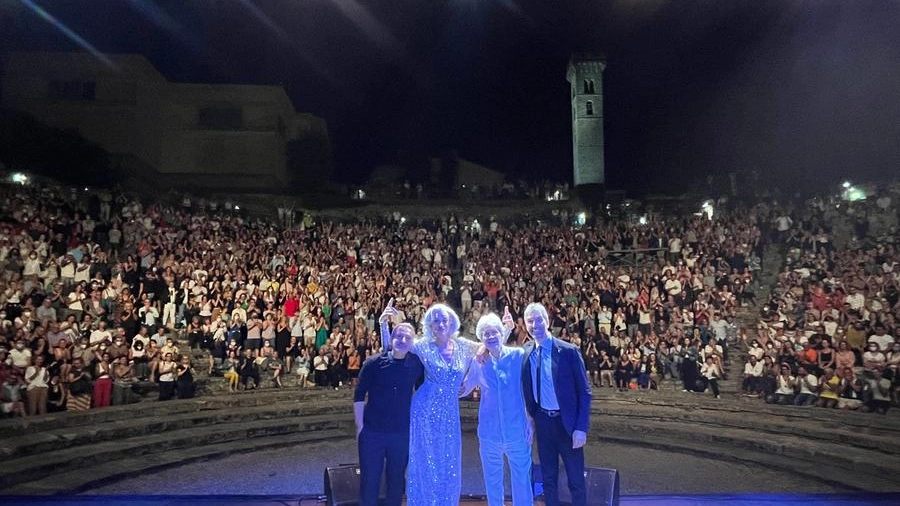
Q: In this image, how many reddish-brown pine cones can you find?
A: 0